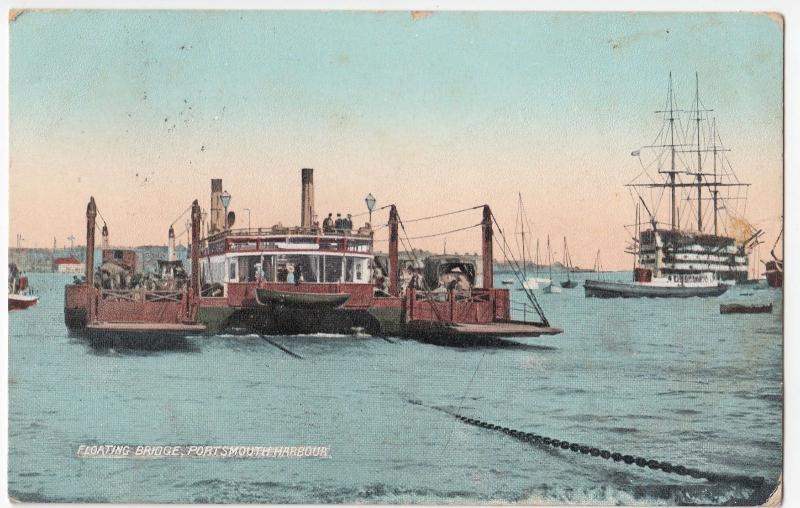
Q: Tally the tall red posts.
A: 4